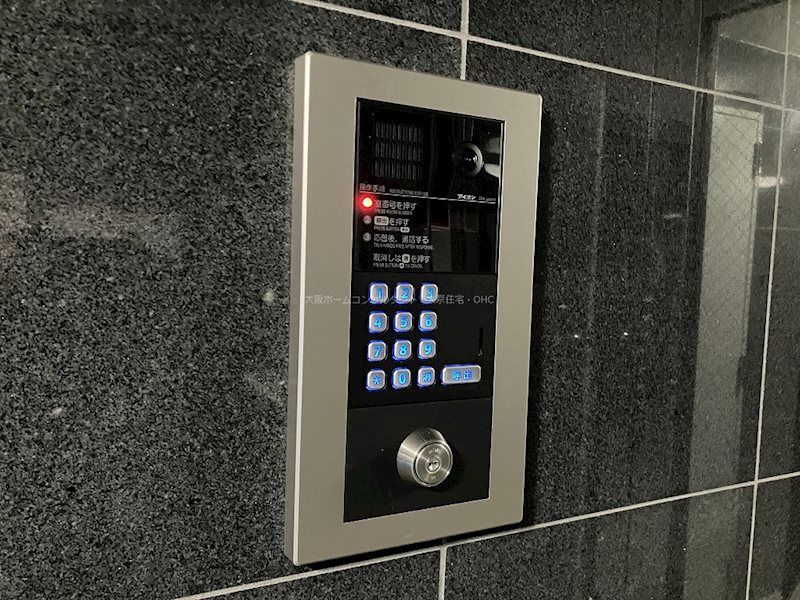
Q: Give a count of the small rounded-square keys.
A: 12